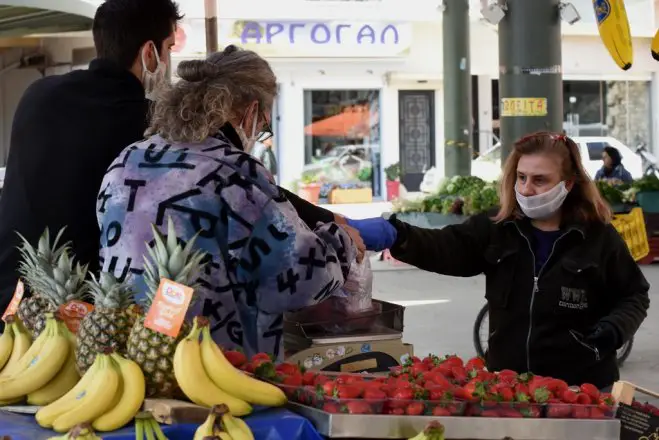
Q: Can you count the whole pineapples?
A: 4